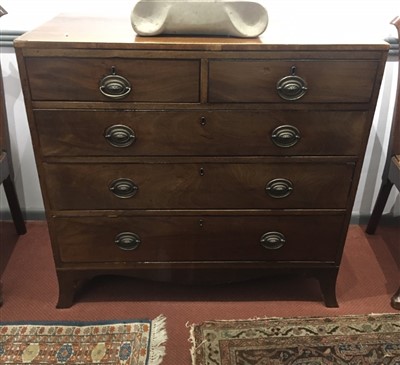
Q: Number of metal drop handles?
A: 8